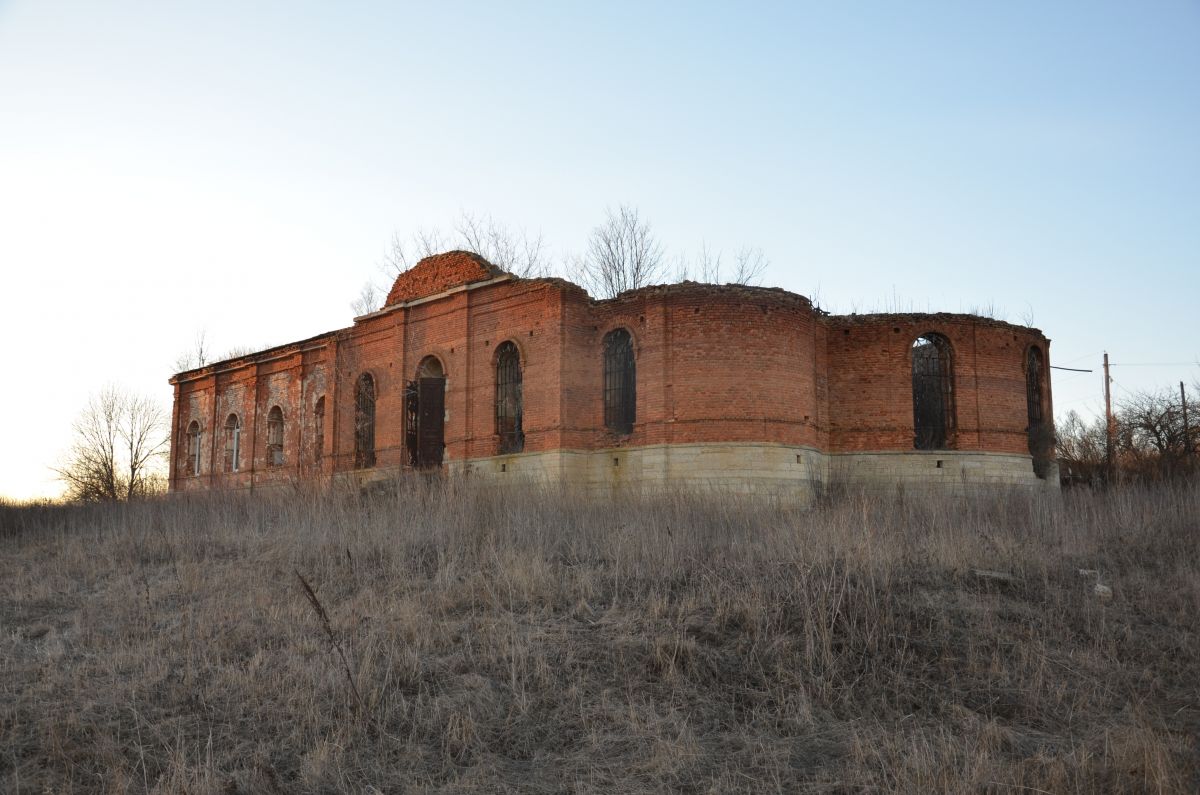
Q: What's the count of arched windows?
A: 9